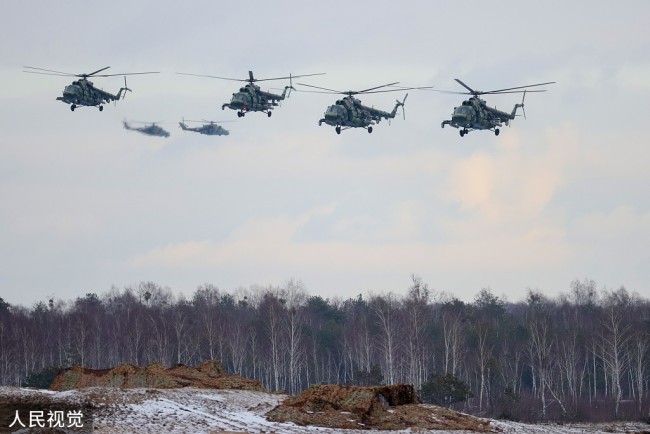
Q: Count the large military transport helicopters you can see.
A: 4